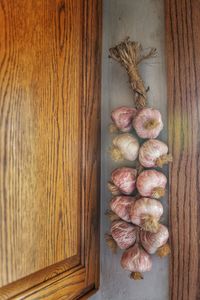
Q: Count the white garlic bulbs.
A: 1